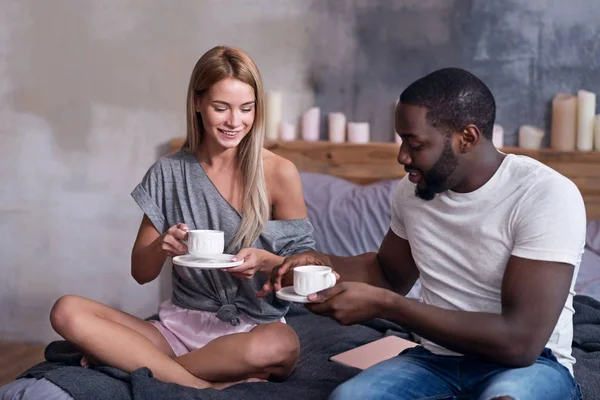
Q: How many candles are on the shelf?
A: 11